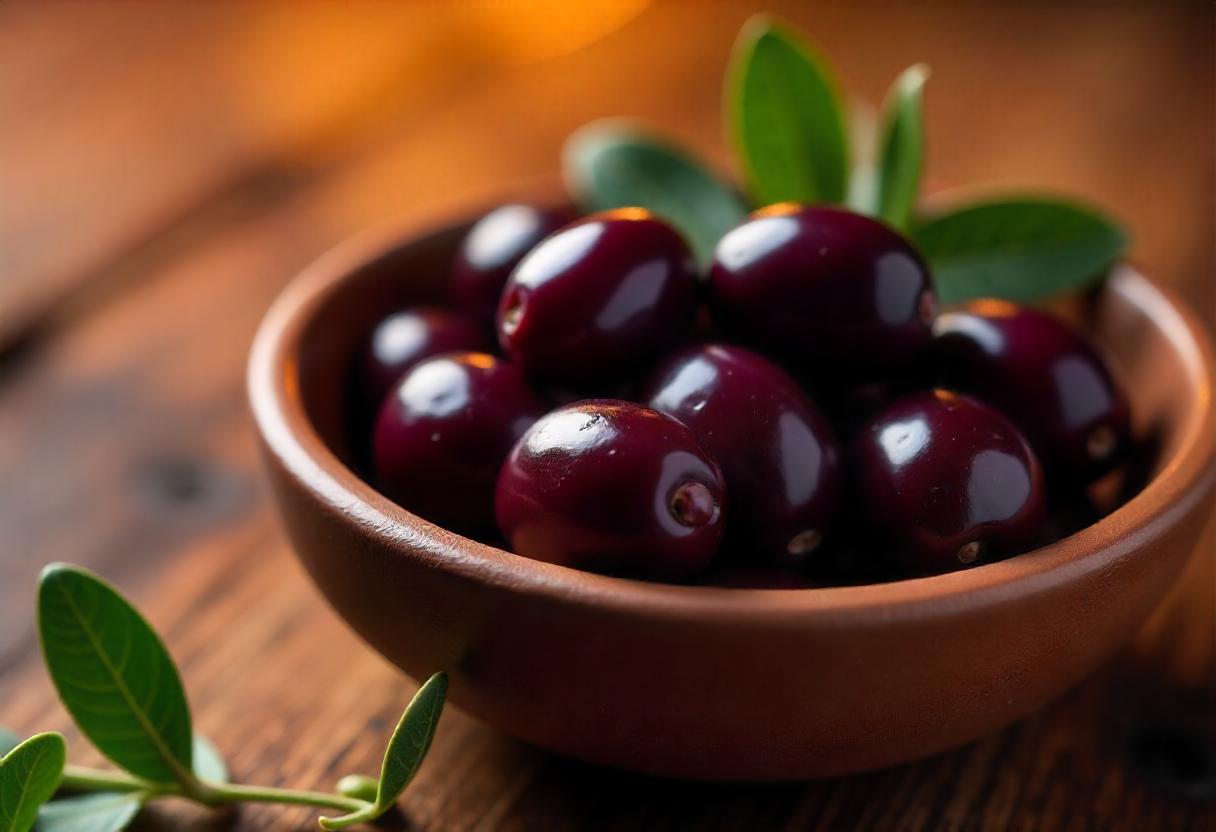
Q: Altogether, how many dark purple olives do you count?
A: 9